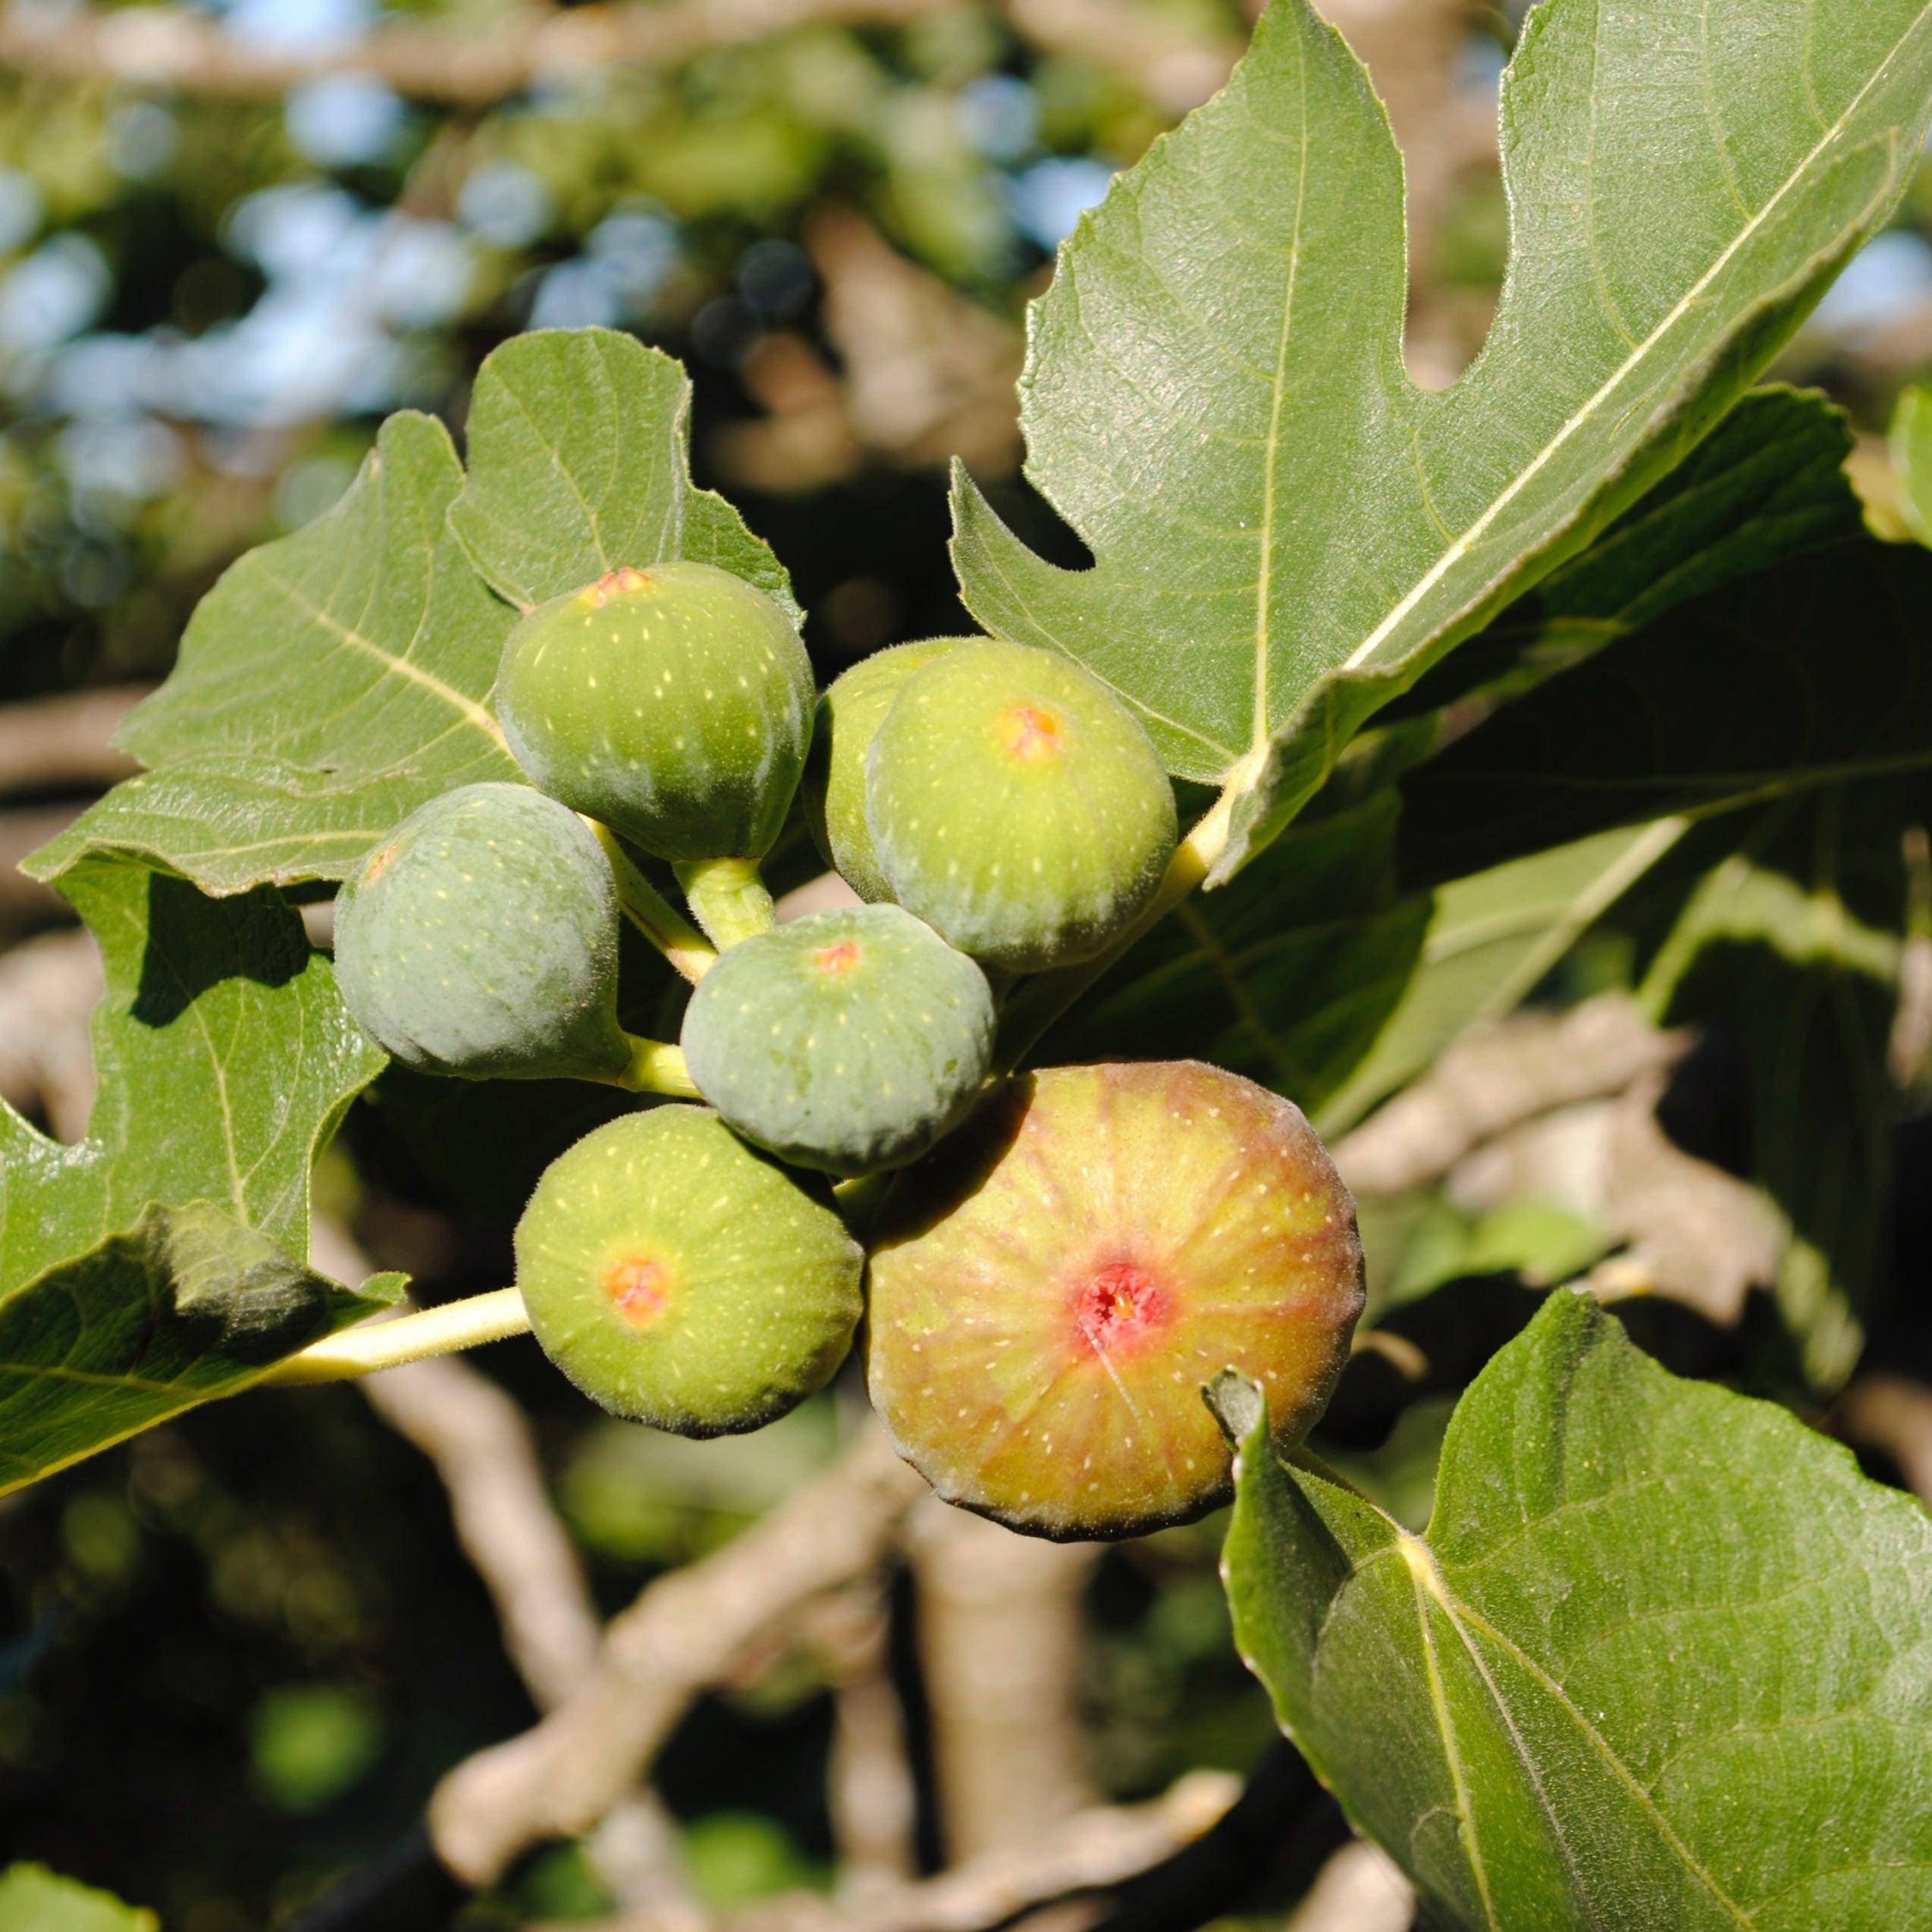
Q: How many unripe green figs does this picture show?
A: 6